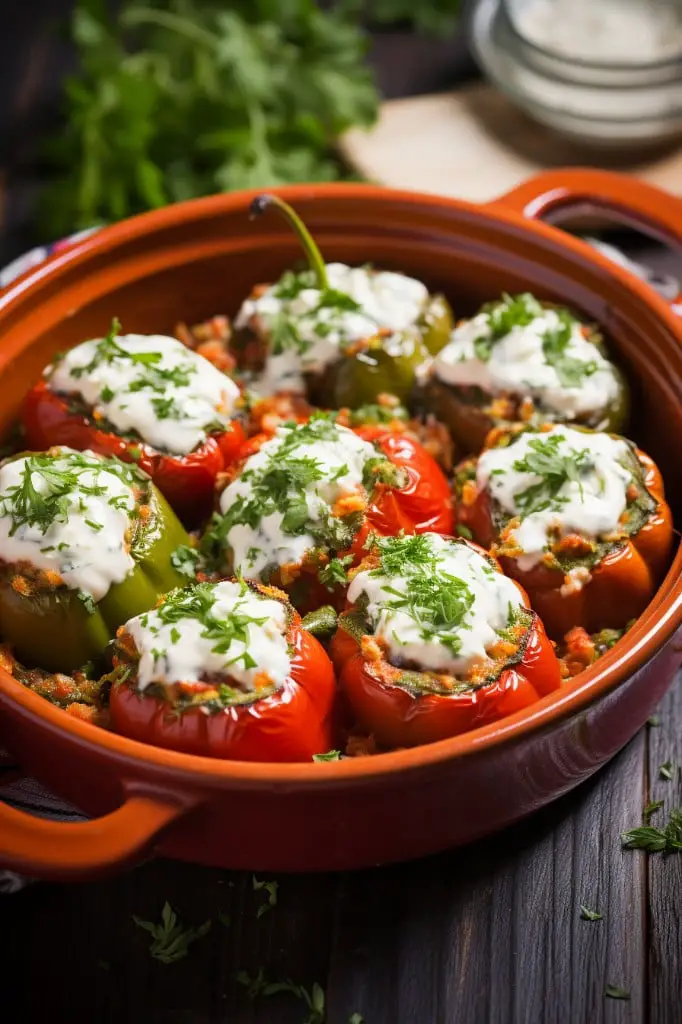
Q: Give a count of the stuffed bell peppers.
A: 8